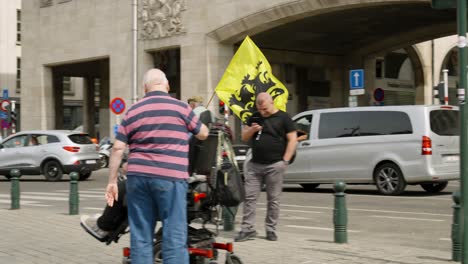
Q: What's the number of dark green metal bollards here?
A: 5